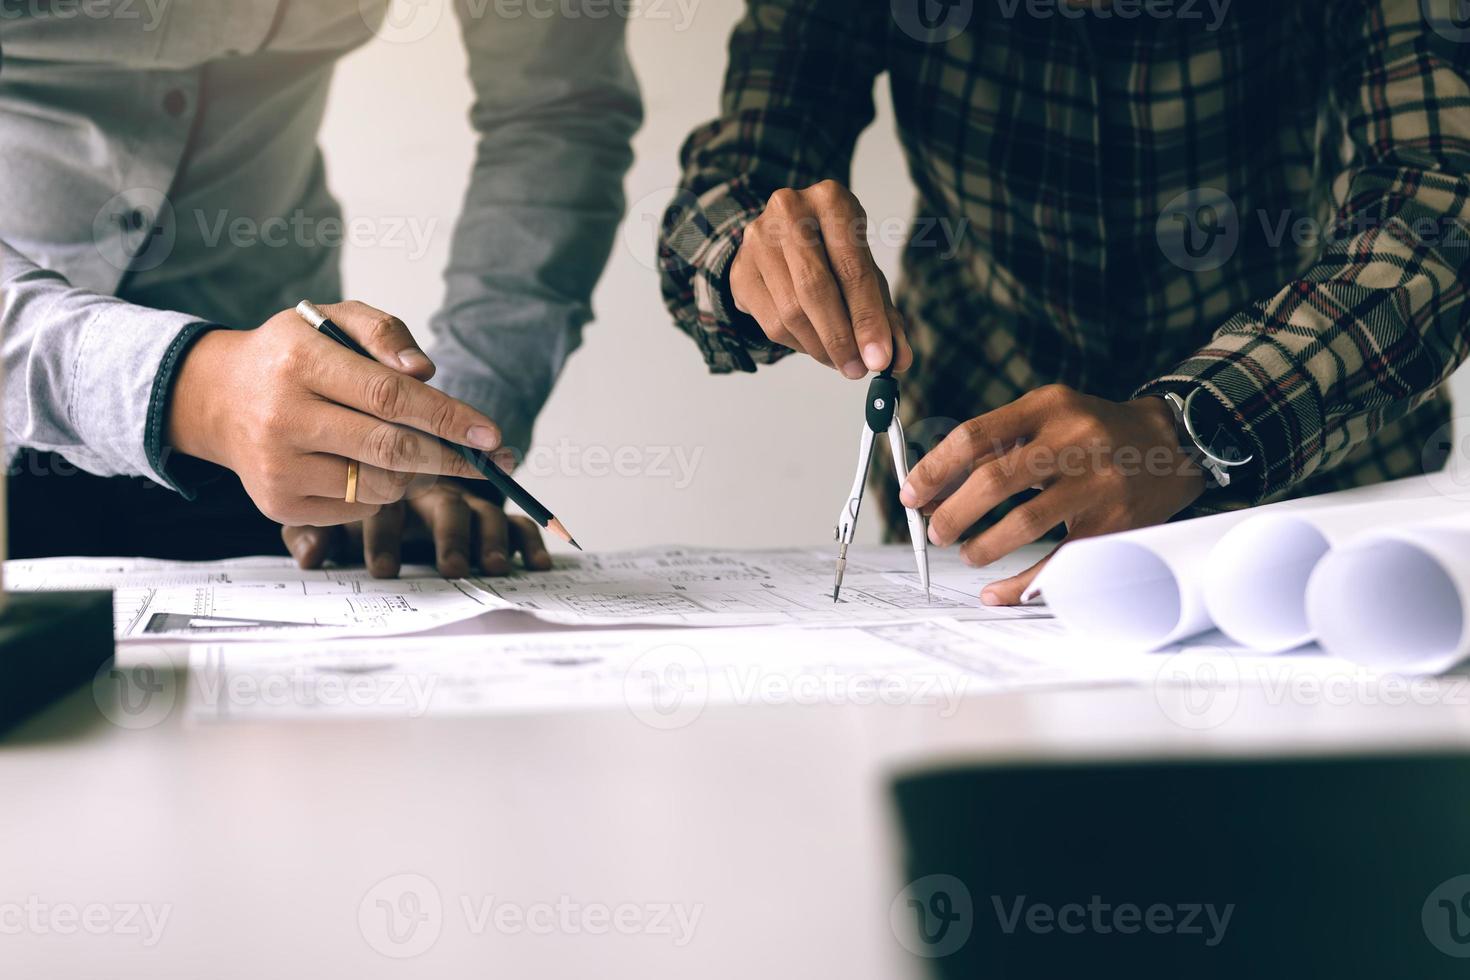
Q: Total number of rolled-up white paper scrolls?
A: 3